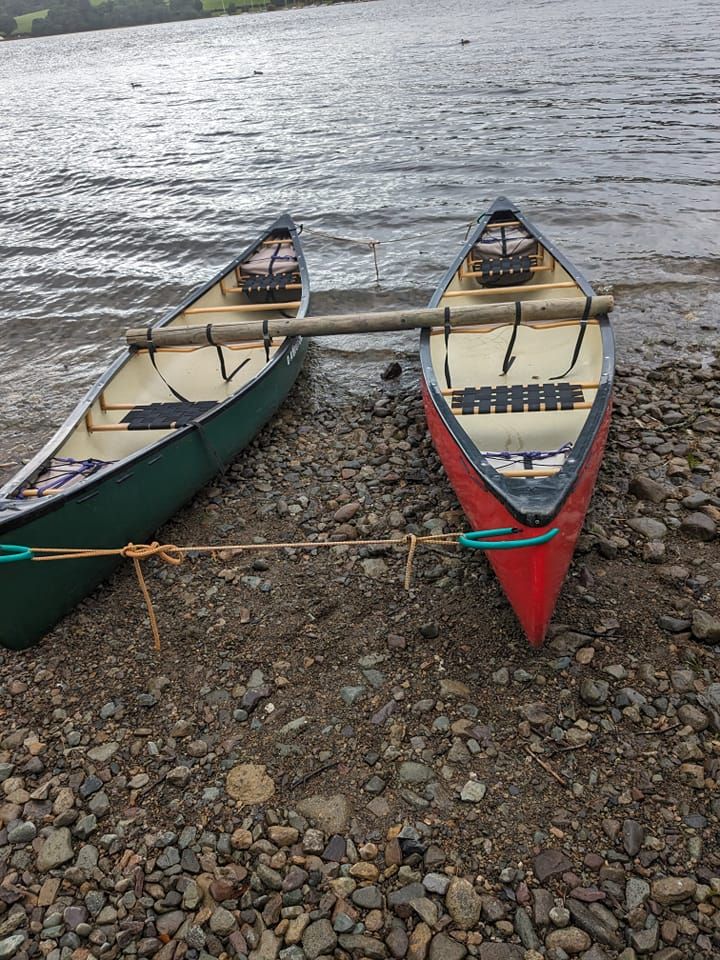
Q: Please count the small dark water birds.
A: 3